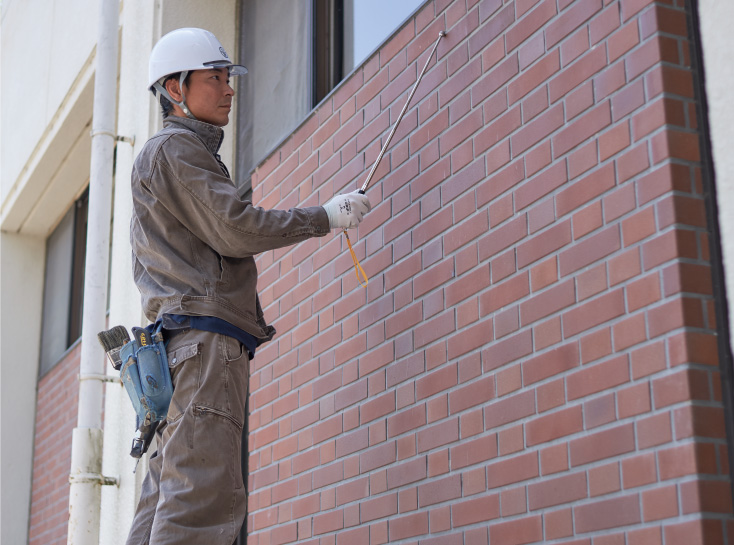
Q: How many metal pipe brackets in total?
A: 3